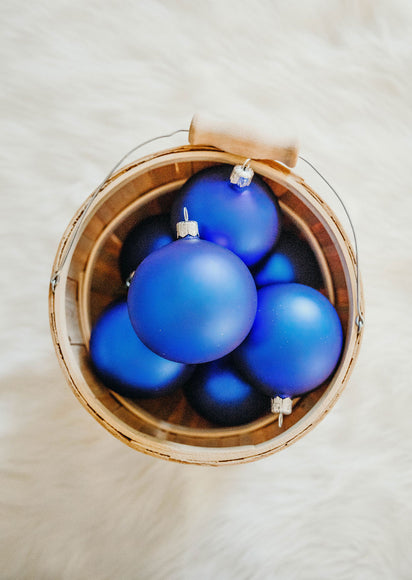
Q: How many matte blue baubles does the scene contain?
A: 7